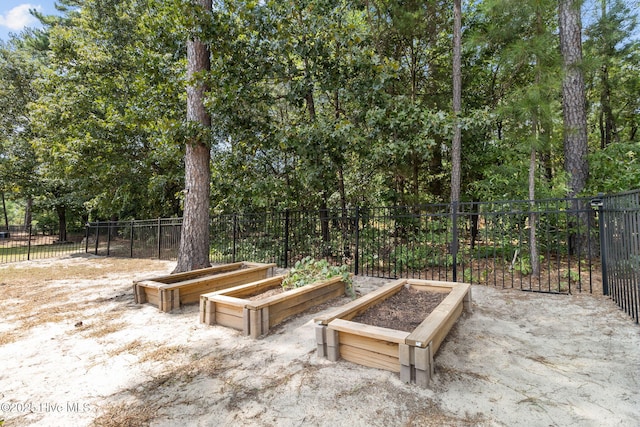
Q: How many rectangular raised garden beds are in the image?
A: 3